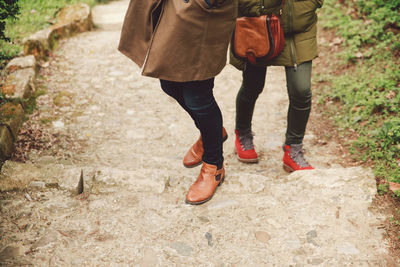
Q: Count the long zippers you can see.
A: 1